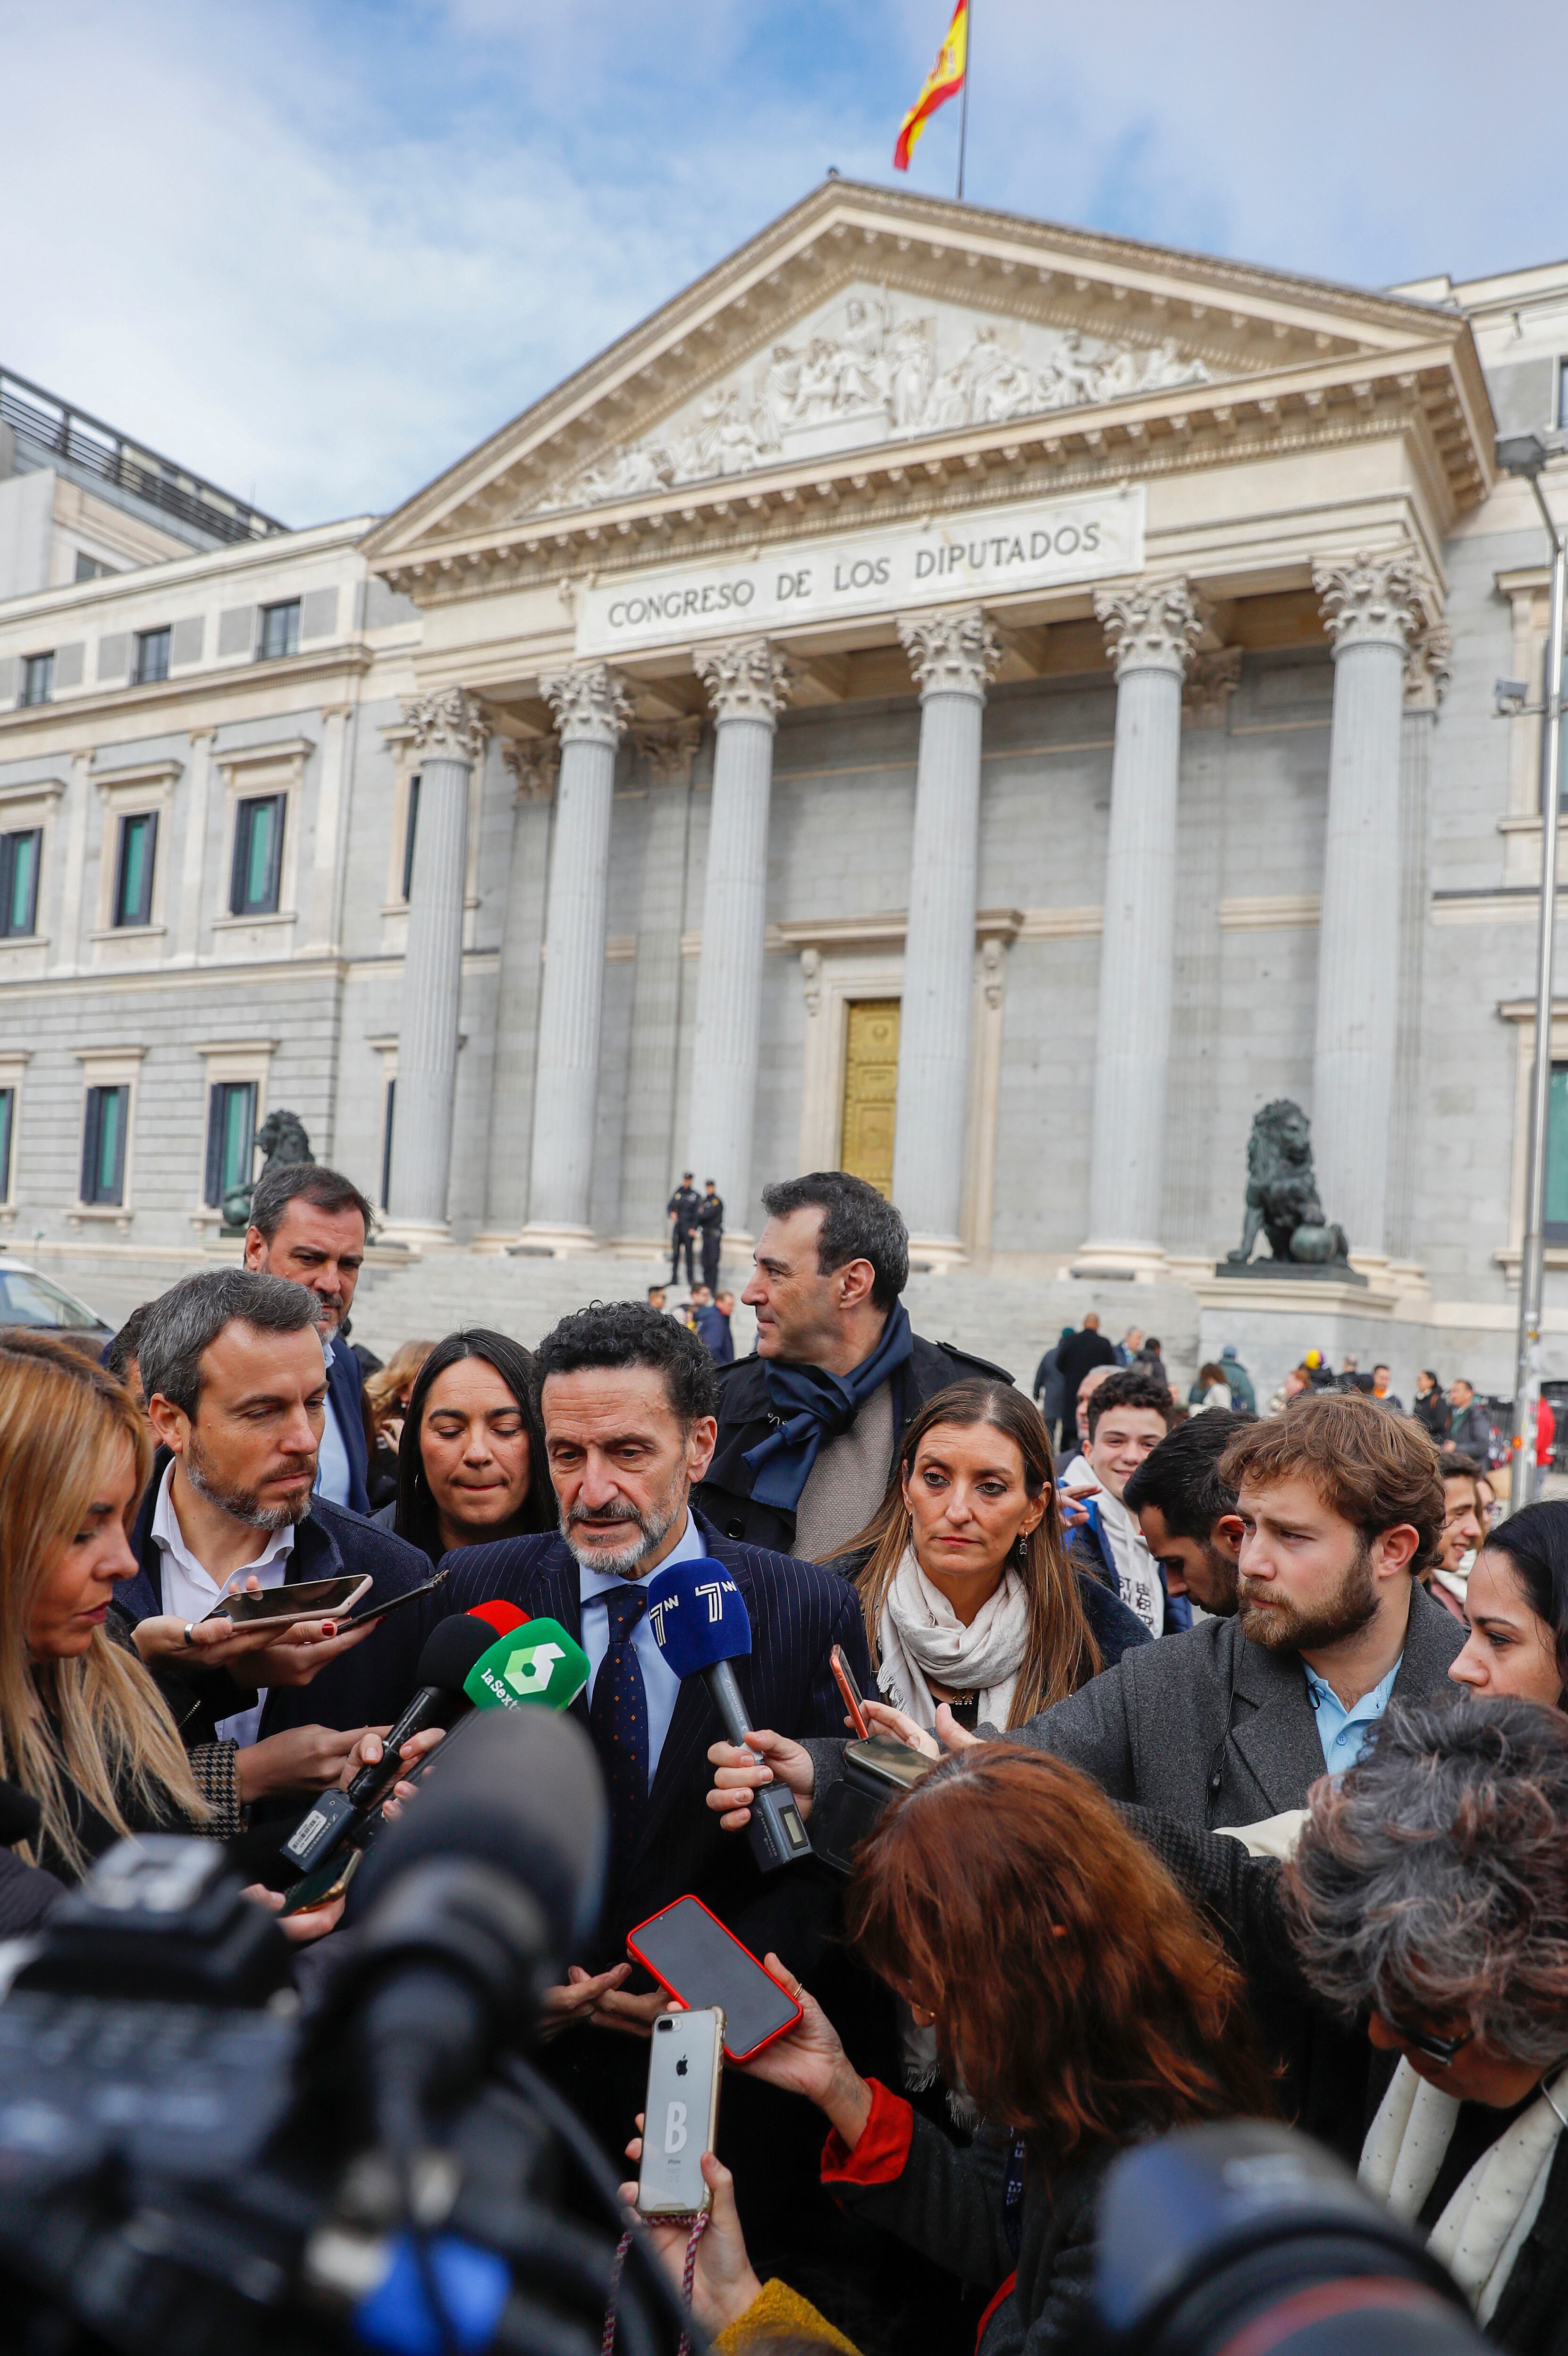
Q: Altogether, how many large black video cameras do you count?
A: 2